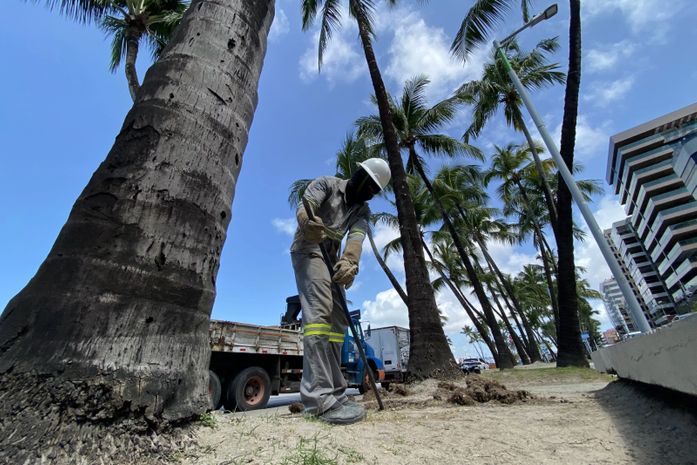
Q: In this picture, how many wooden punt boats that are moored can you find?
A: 0